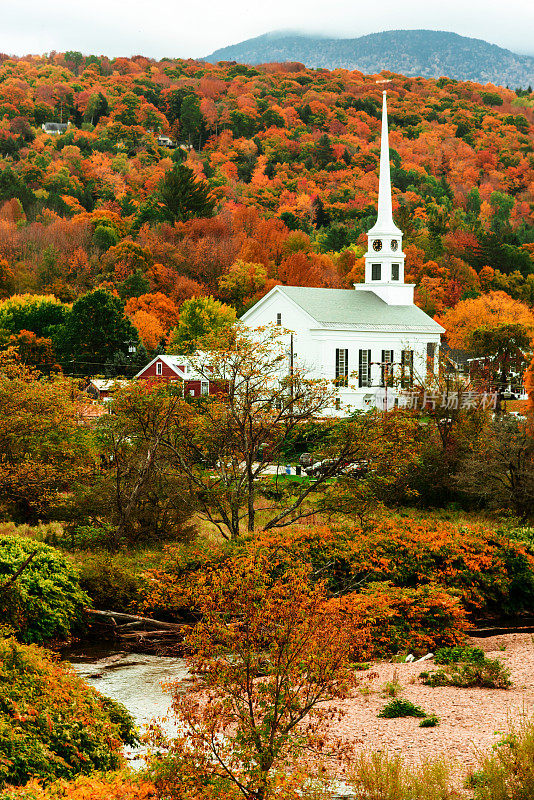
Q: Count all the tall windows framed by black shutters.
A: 4